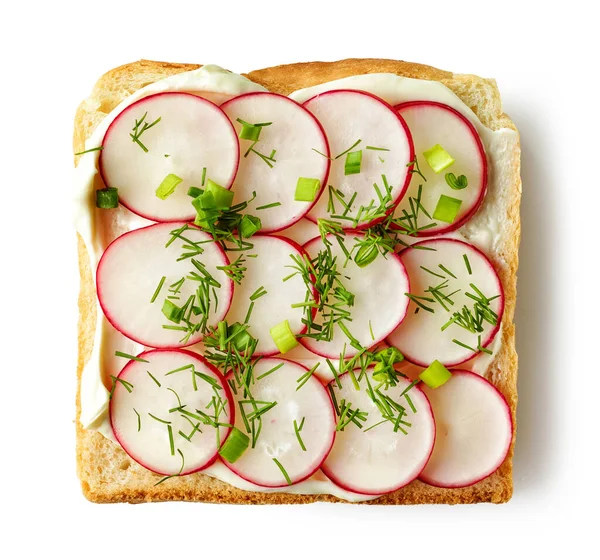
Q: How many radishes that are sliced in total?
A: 12